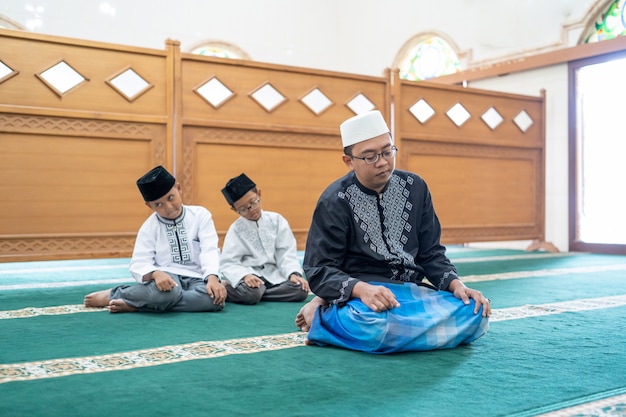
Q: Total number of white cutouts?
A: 11